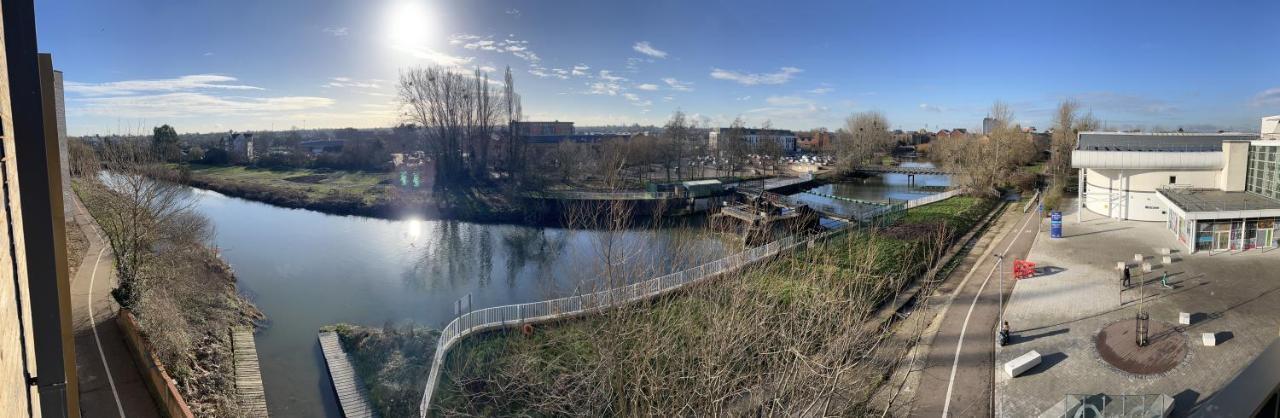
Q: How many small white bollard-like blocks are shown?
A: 7